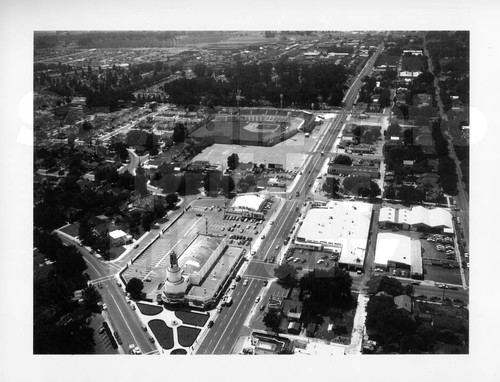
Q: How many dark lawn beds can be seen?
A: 5